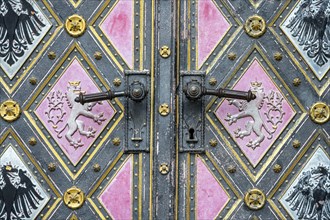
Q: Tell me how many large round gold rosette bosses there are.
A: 6